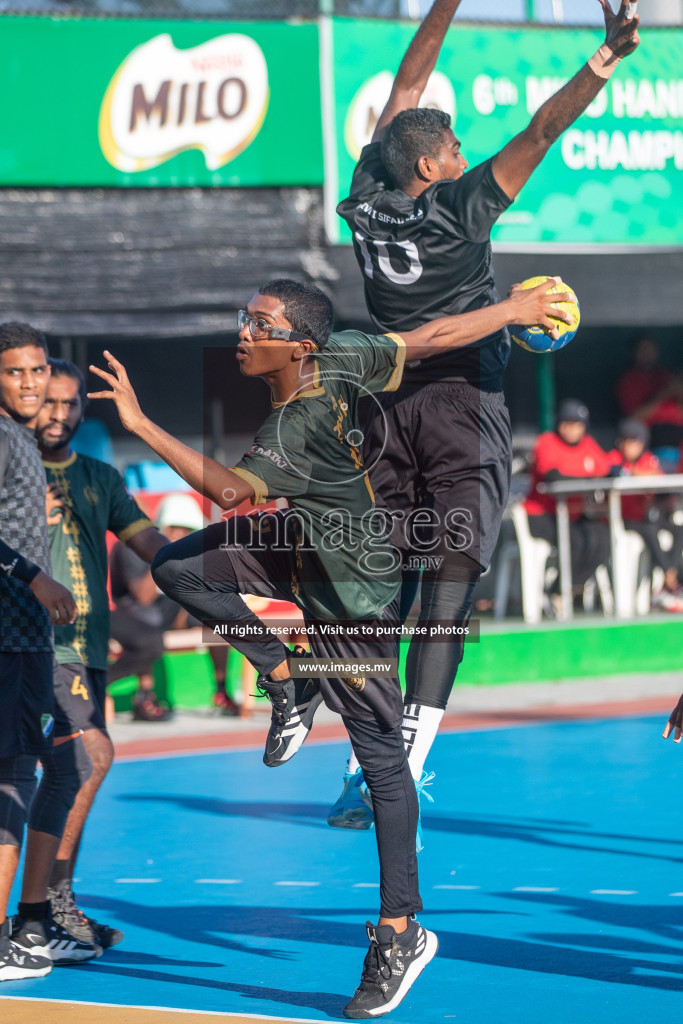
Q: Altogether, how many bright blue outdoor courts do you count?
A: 1